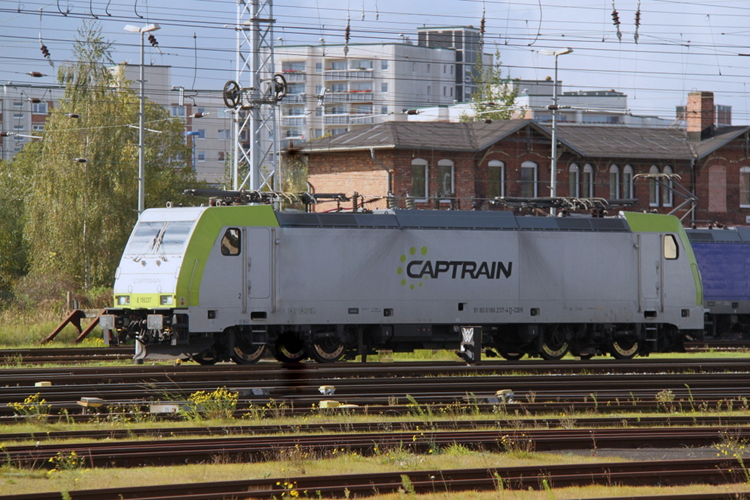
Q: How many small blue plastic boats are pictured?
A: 0